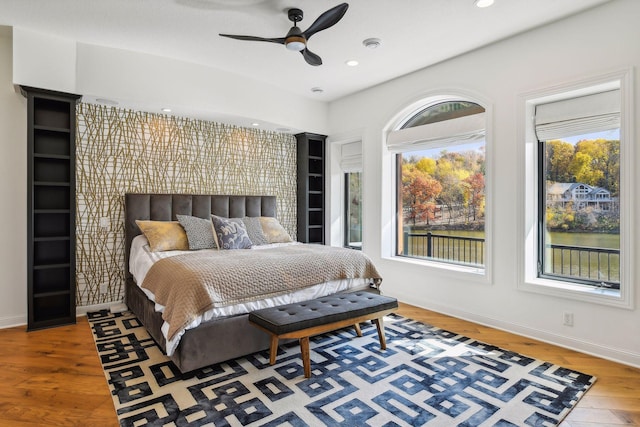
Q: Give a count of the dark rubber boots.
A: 0